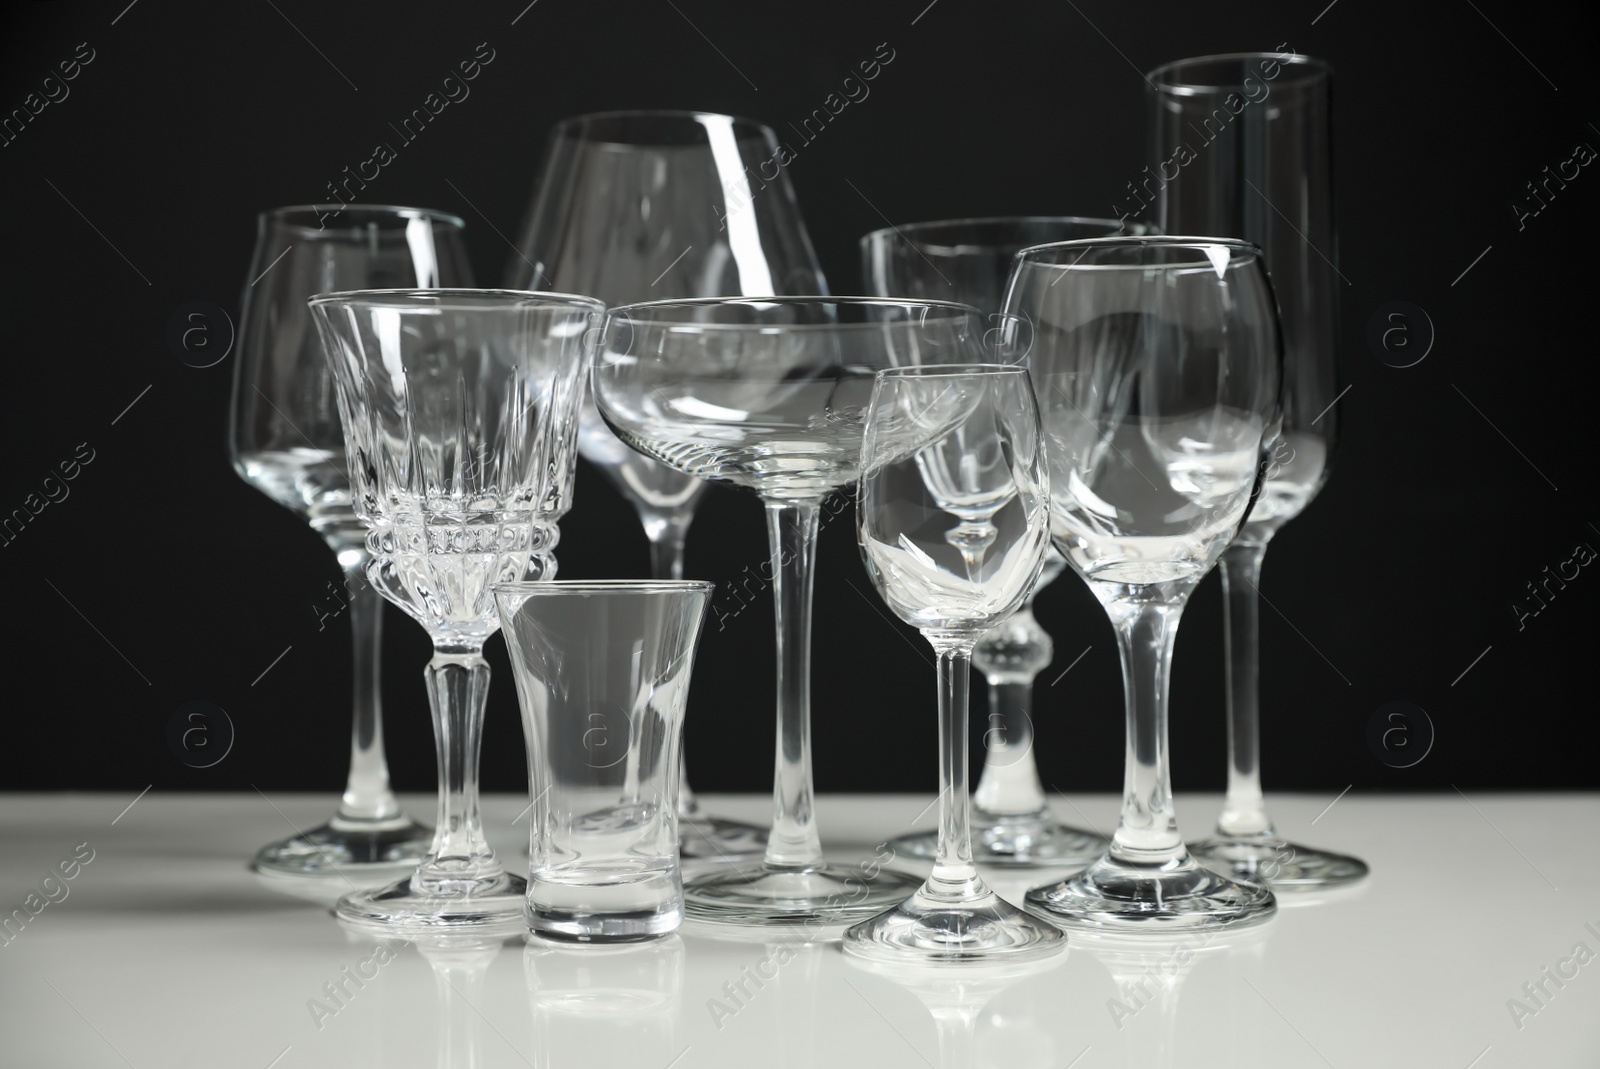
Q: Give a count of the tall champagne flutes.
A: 1